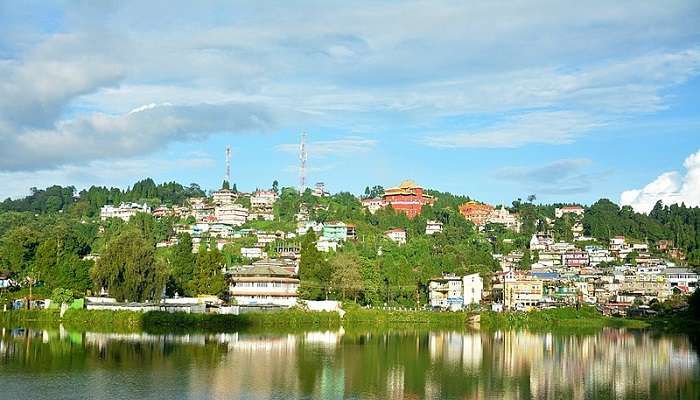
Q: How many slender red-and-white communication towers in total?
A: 2